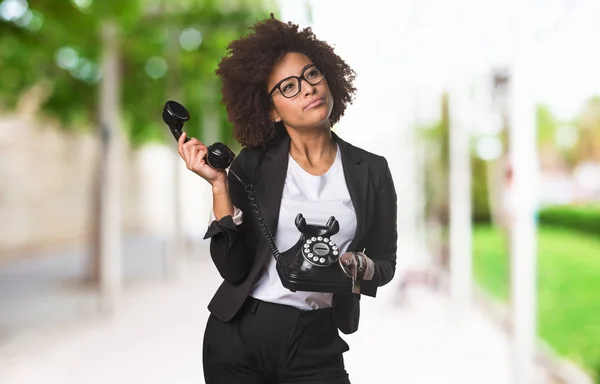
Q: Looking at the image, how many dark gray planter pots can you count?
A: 0